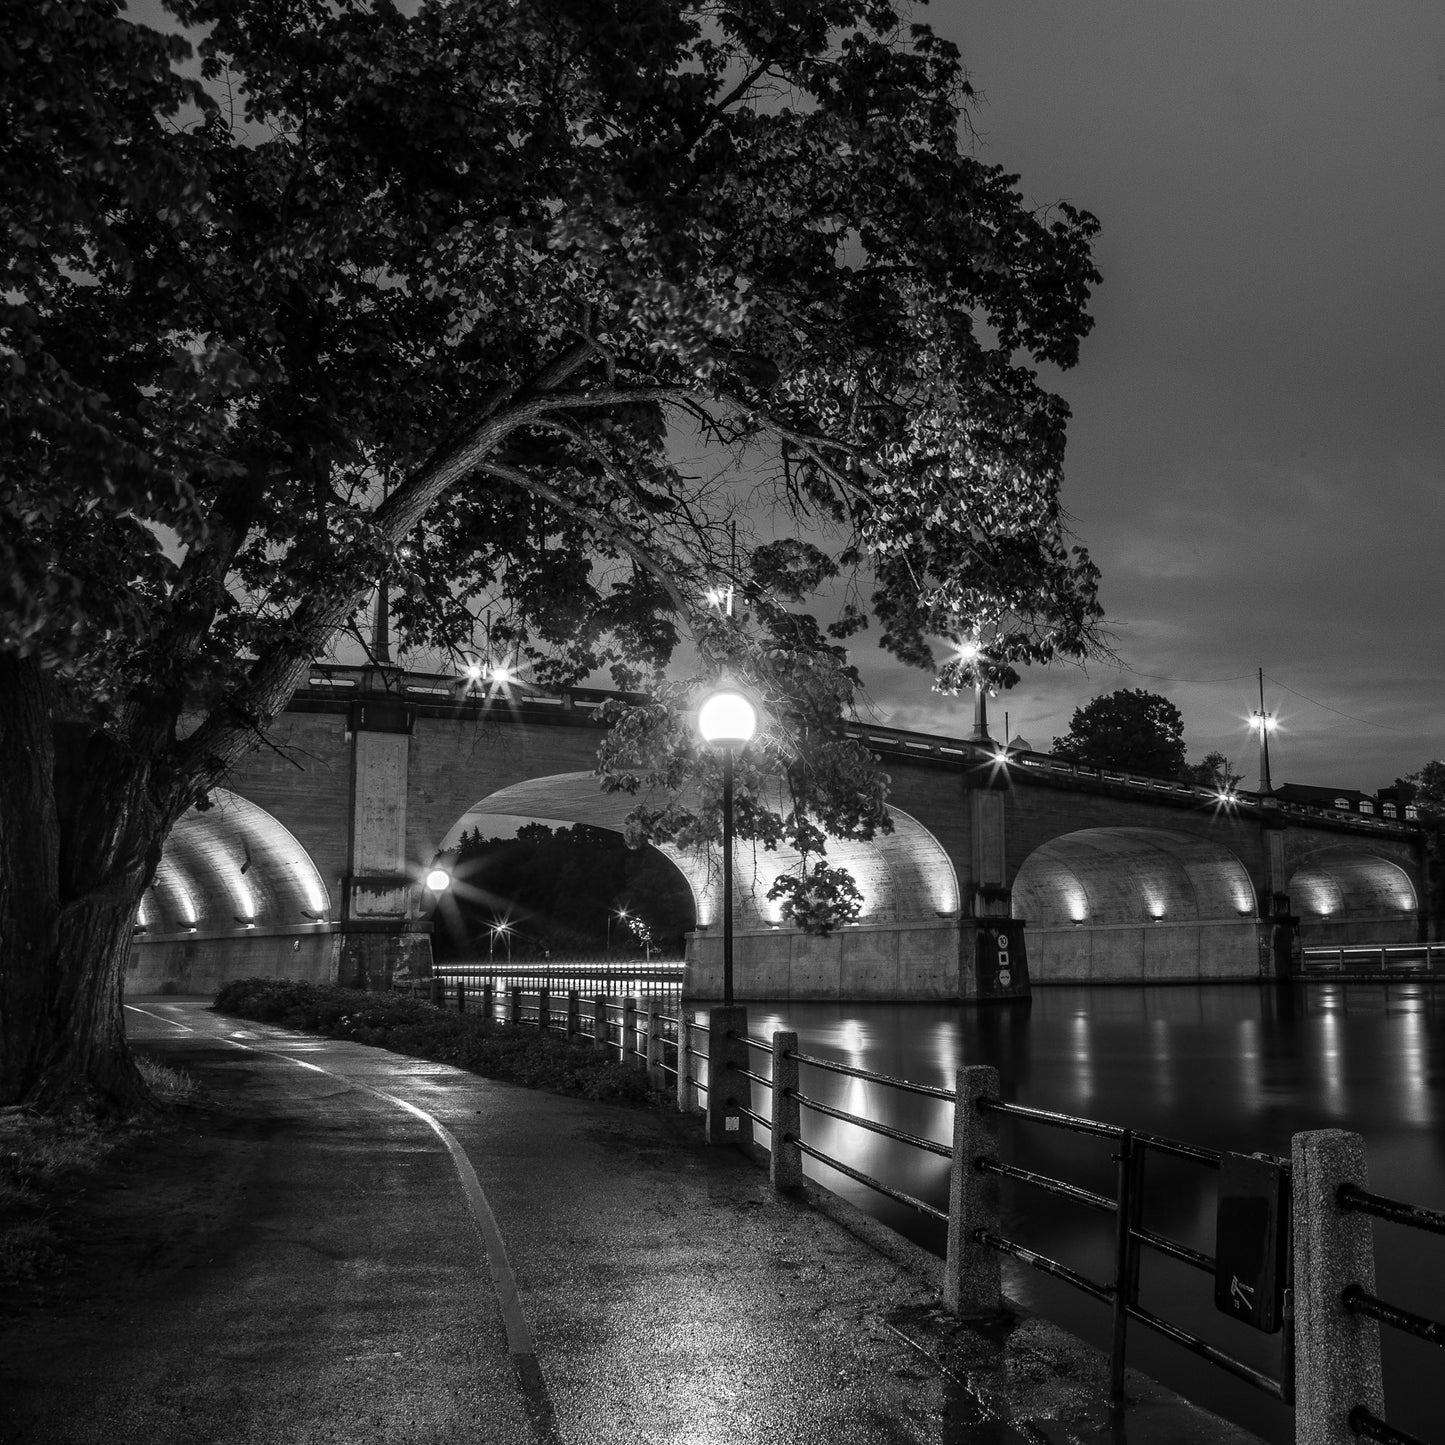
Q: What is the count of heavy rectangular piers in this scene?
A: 3